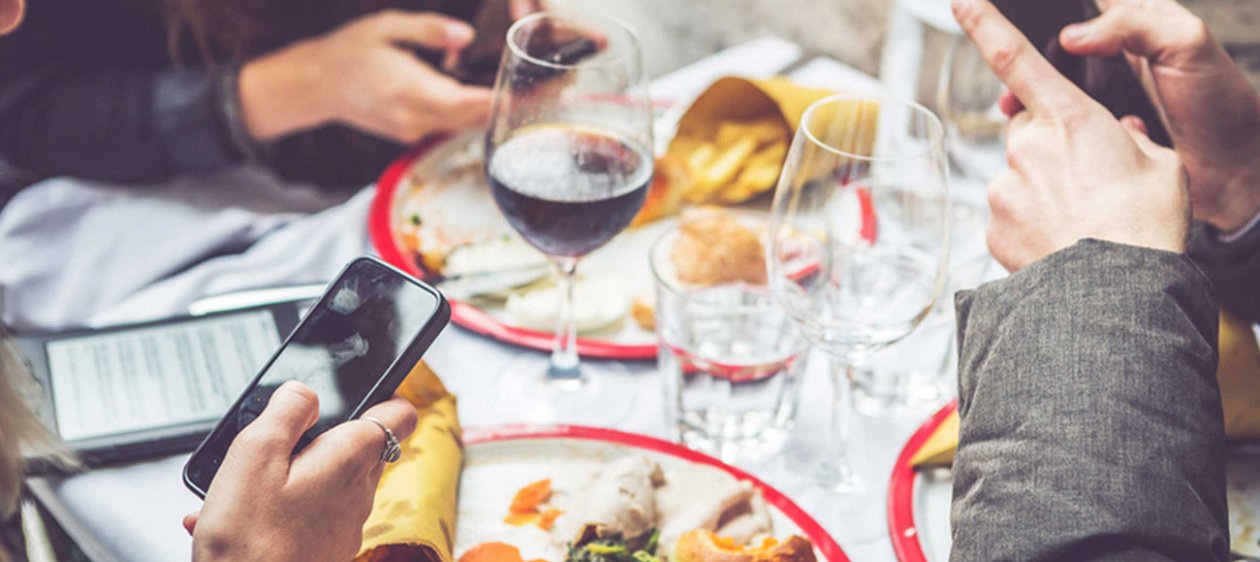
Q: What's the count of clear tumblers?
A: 2